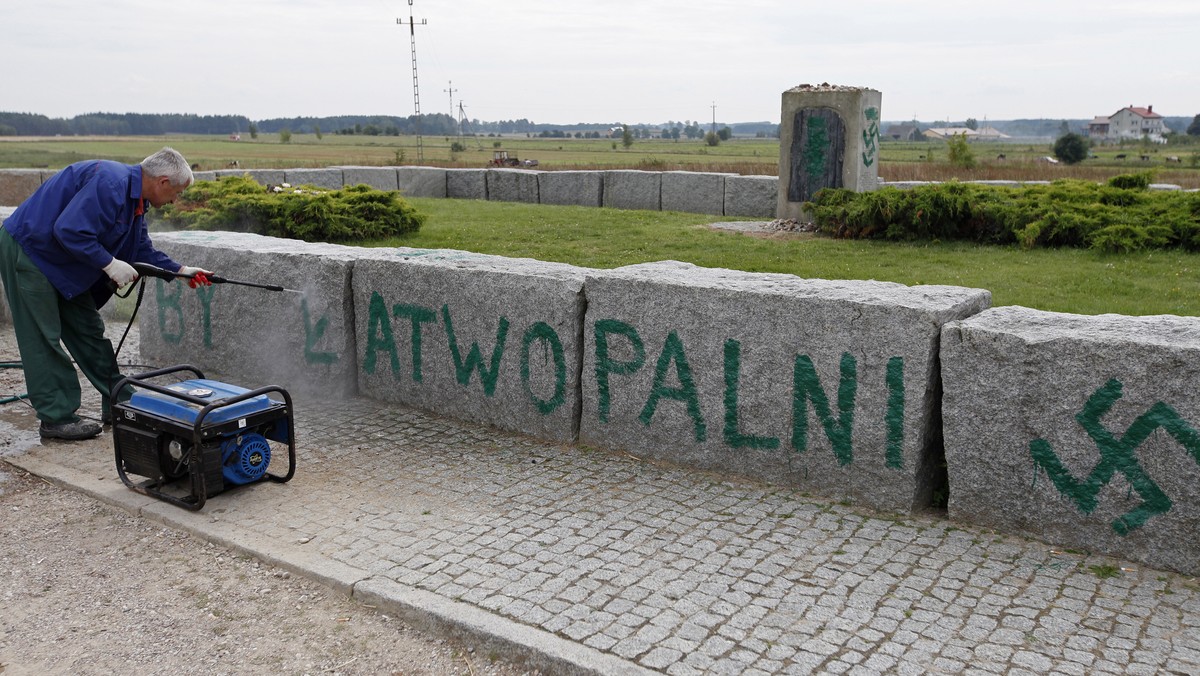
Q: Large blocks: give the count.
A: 4